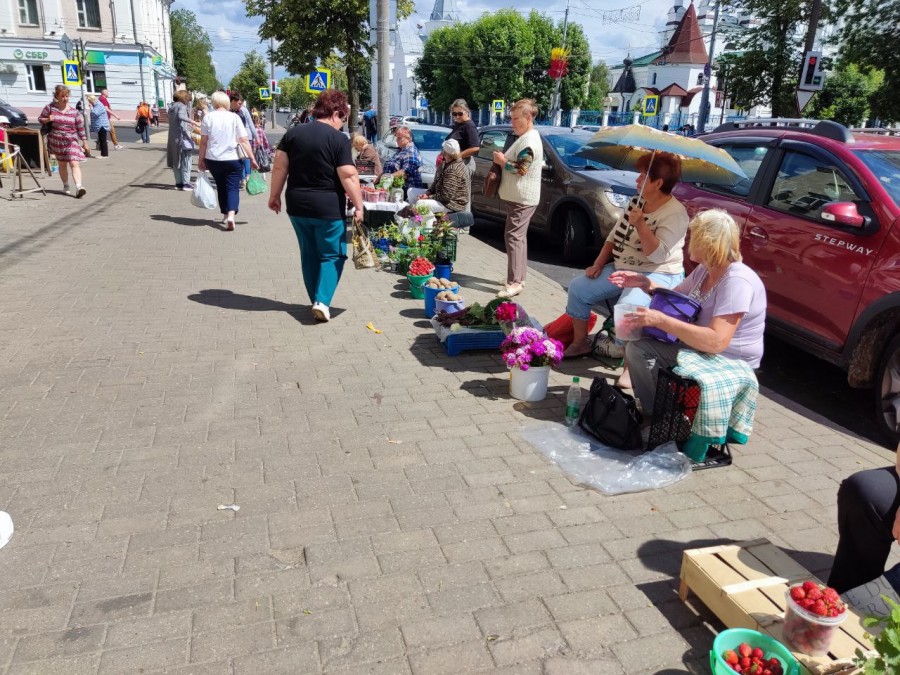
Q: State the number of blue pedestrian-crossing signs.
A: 5